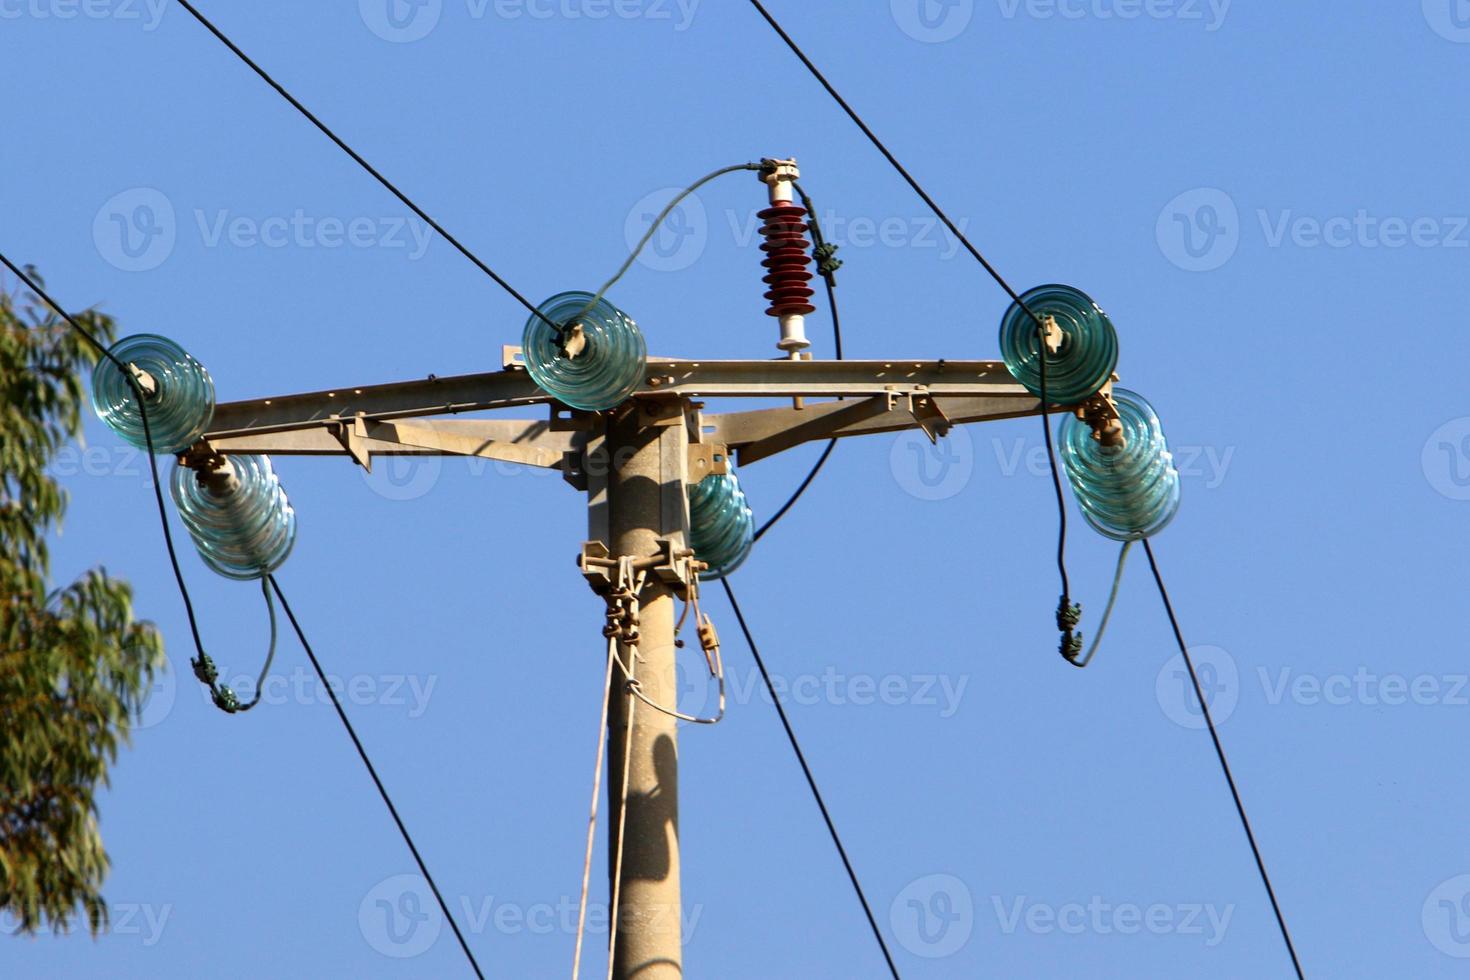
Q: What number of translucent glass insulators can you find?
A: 6